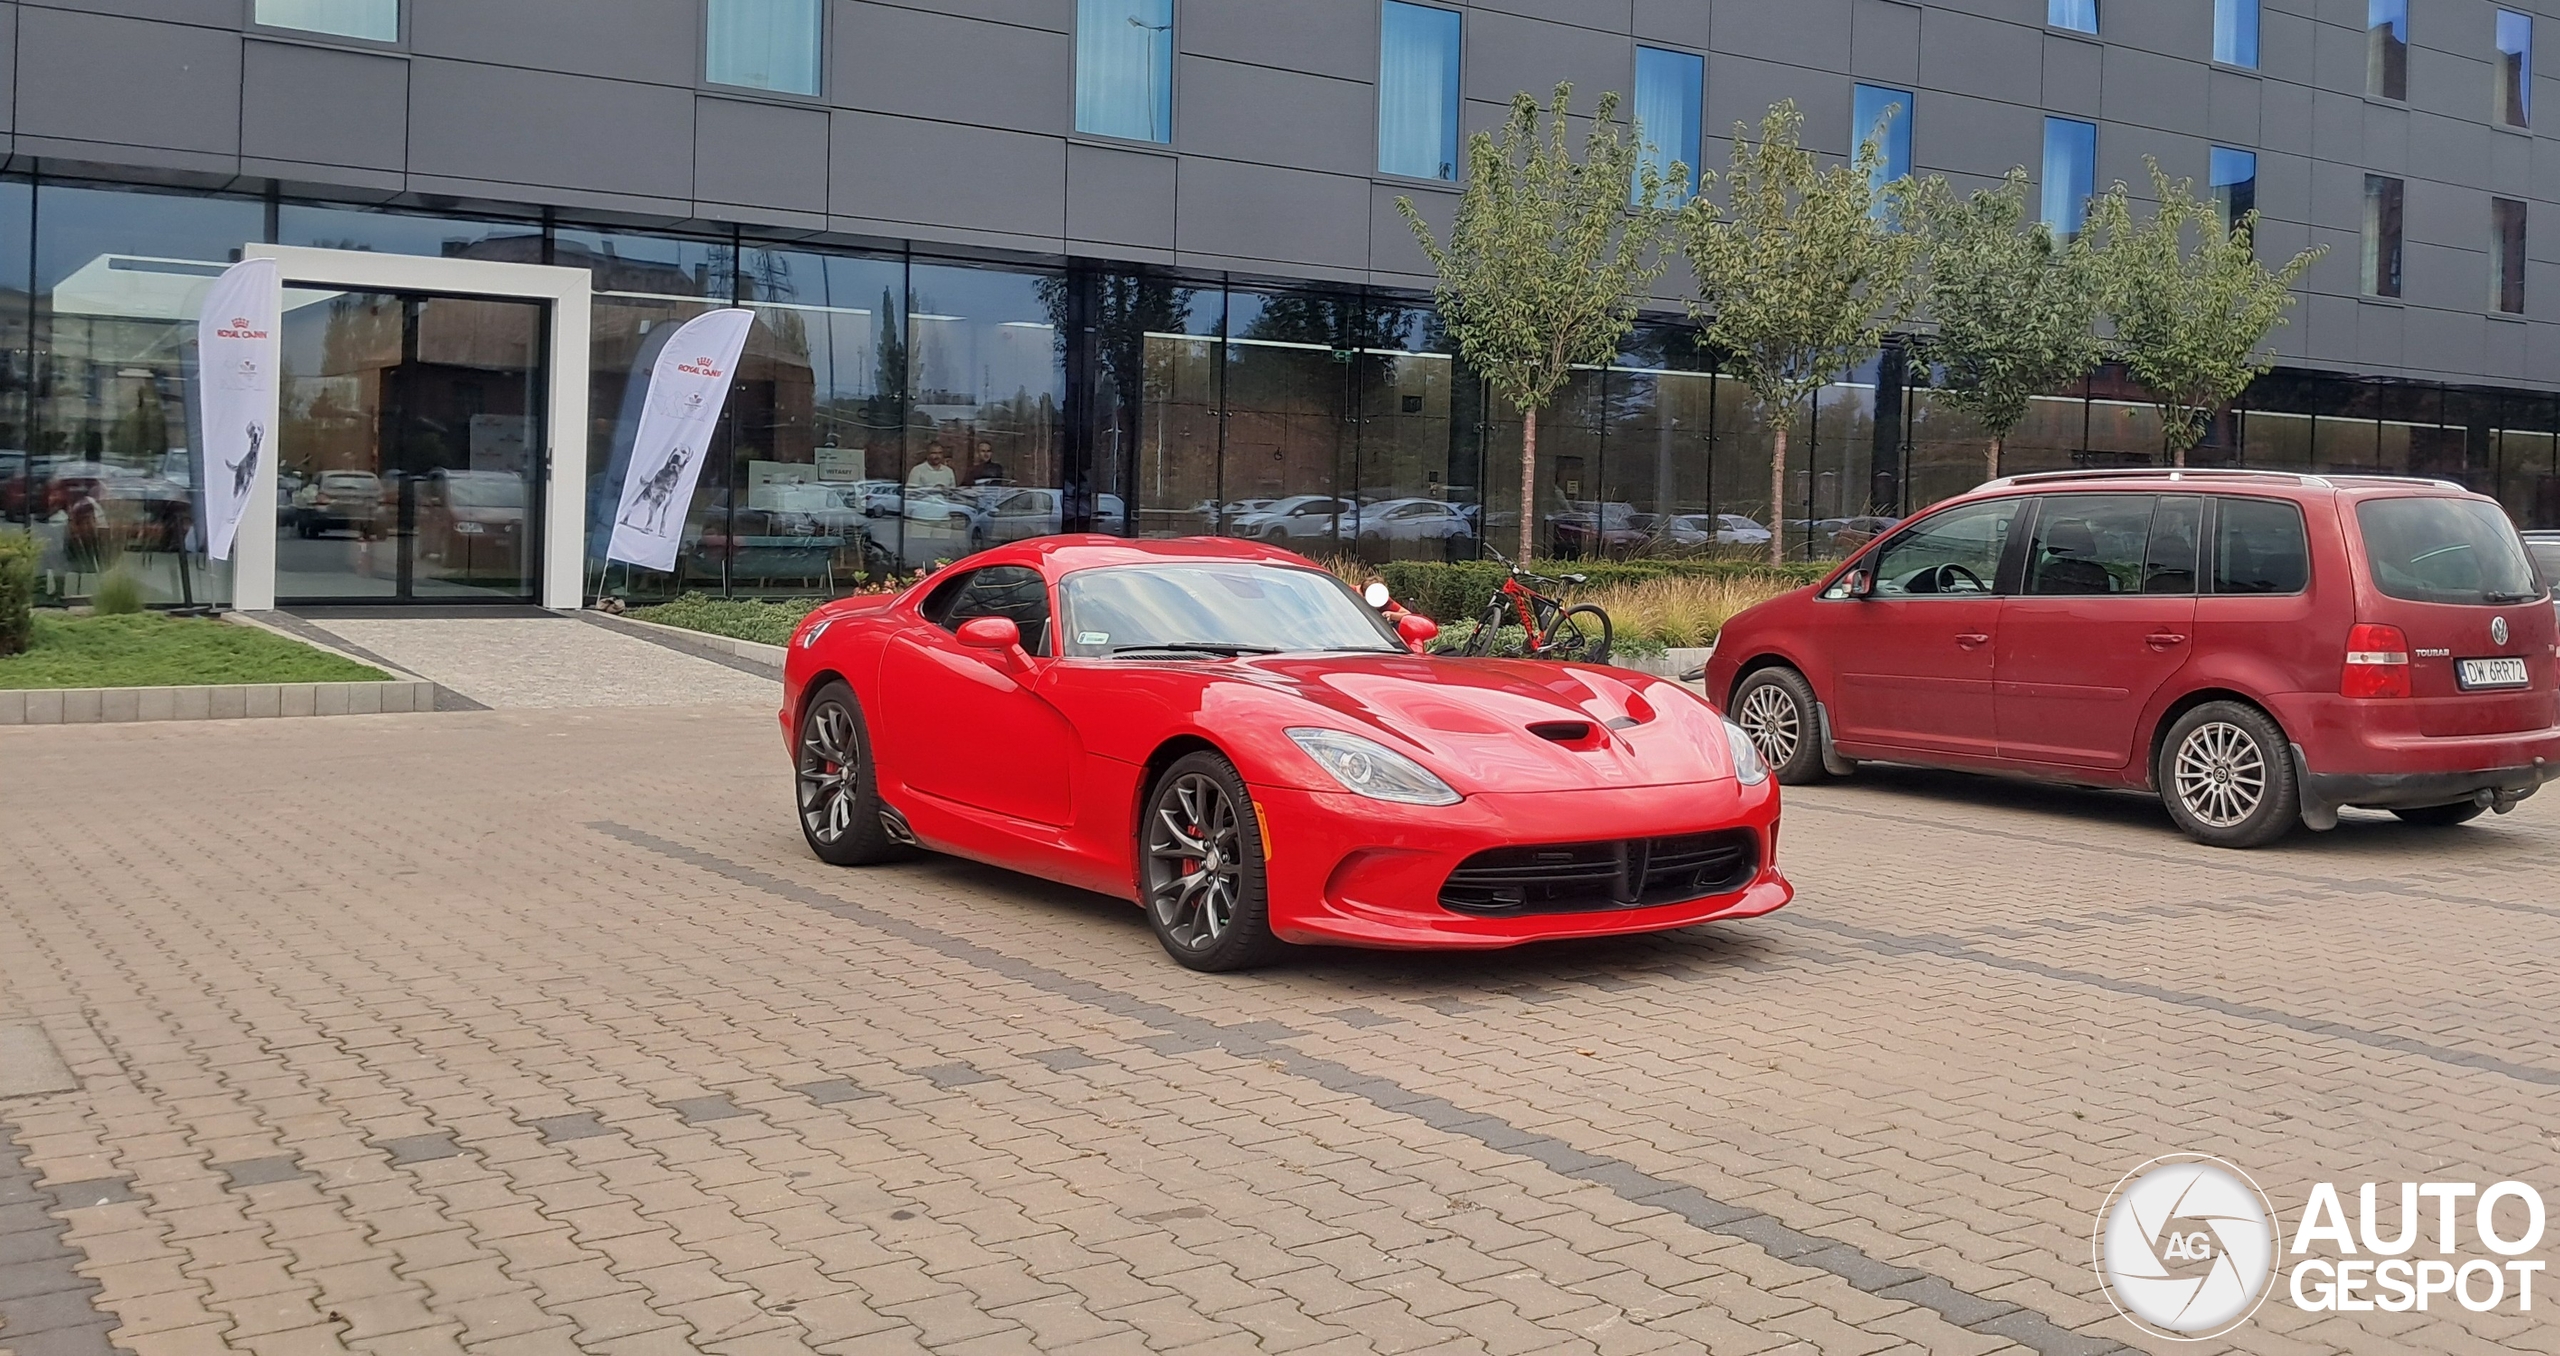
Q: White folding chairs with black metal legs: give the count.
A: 0